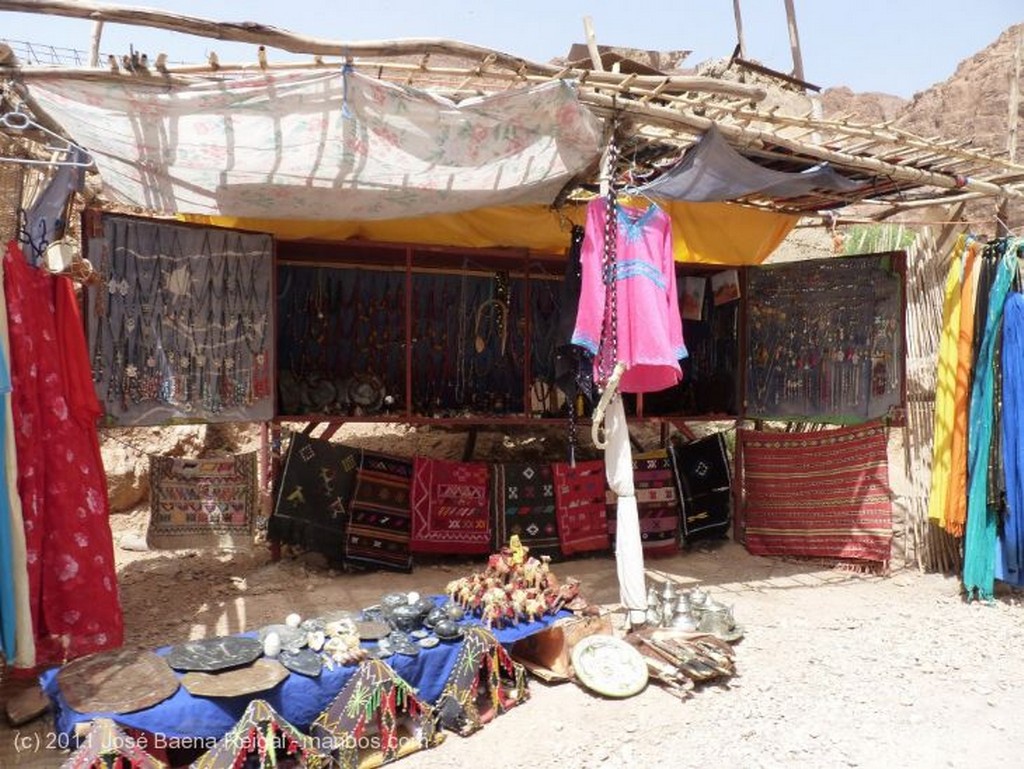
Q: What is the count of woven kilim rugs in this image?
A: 9